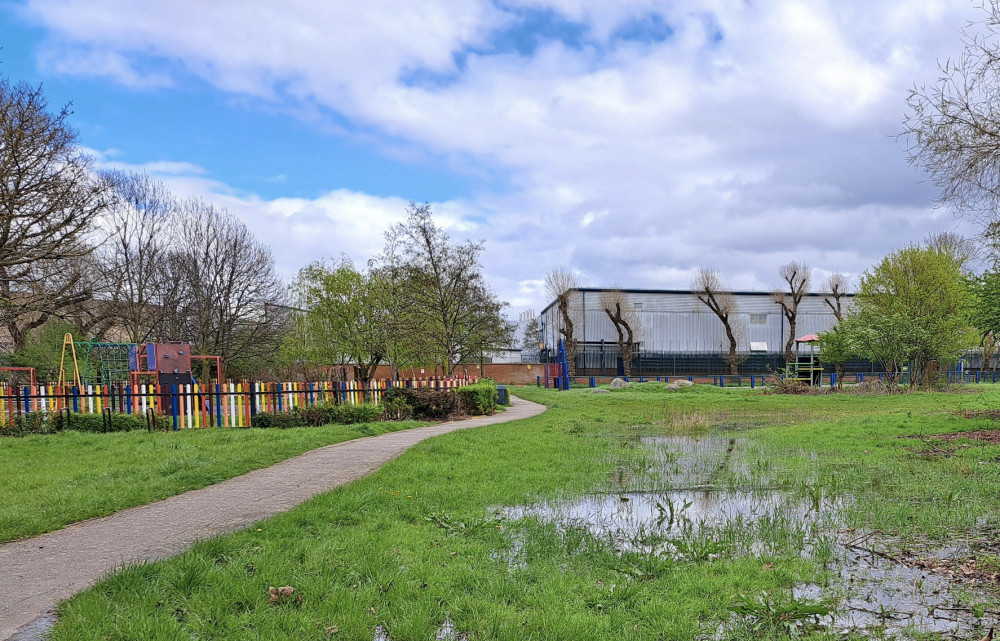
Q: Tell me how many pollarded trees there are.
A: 5